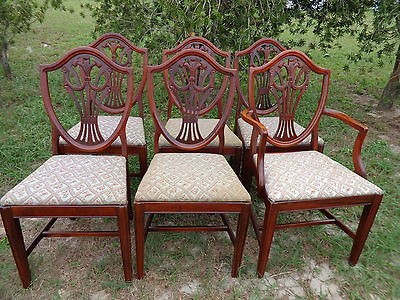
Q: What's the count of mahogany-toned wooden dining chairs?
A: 6